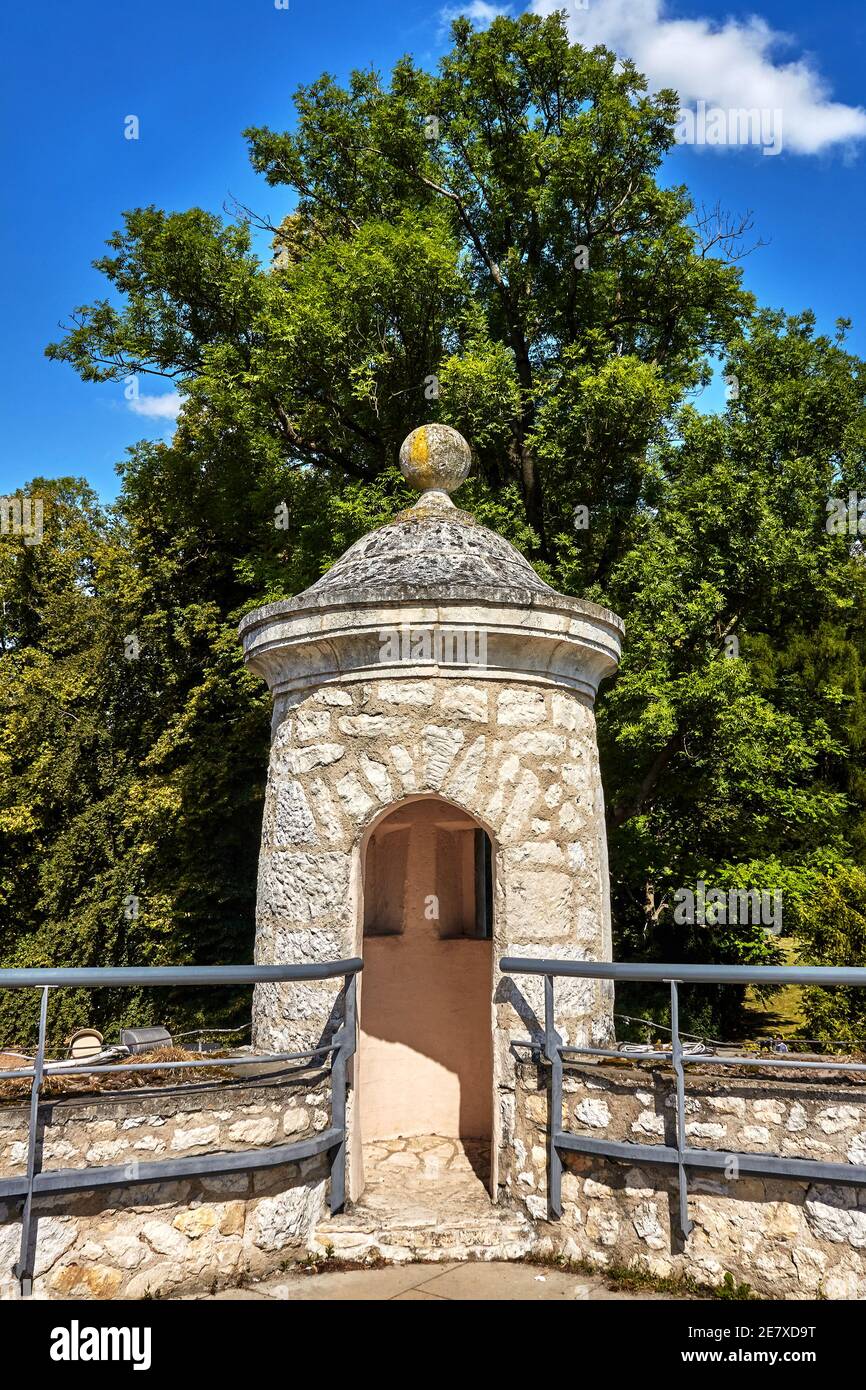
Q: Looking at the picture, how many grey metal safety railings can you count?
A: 2